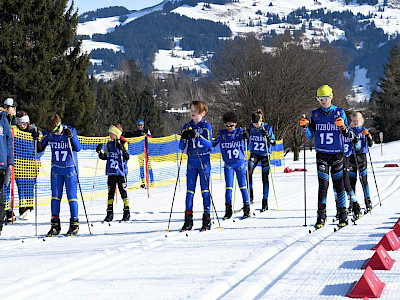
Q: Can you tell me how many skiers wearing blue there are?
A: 8